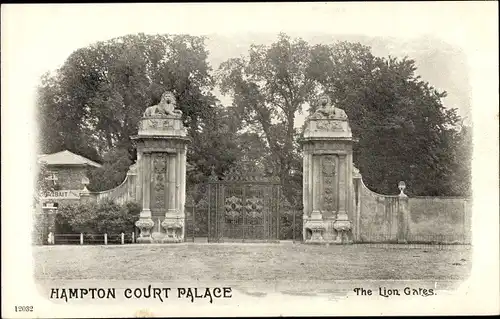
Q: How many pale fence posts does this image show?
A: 5